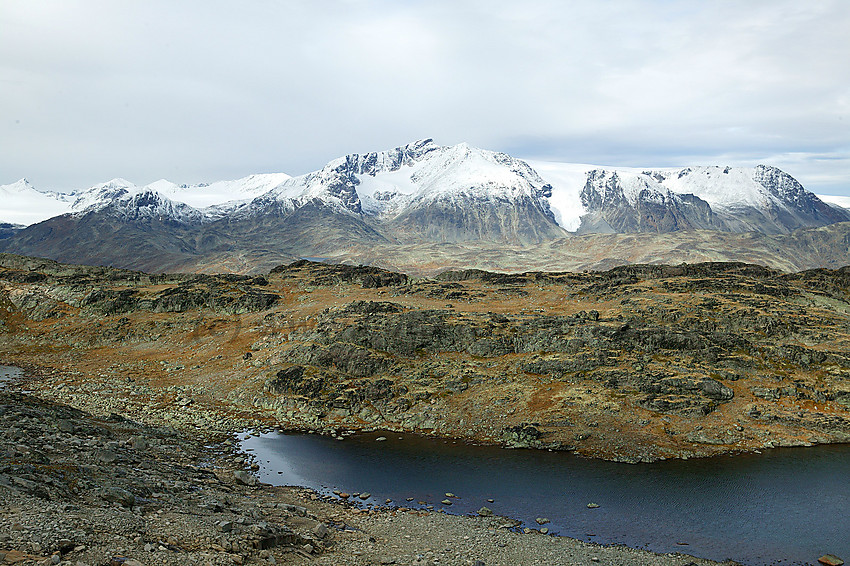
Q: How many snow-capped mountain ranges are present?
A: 1